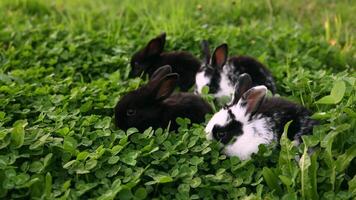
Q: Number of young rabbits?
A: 4